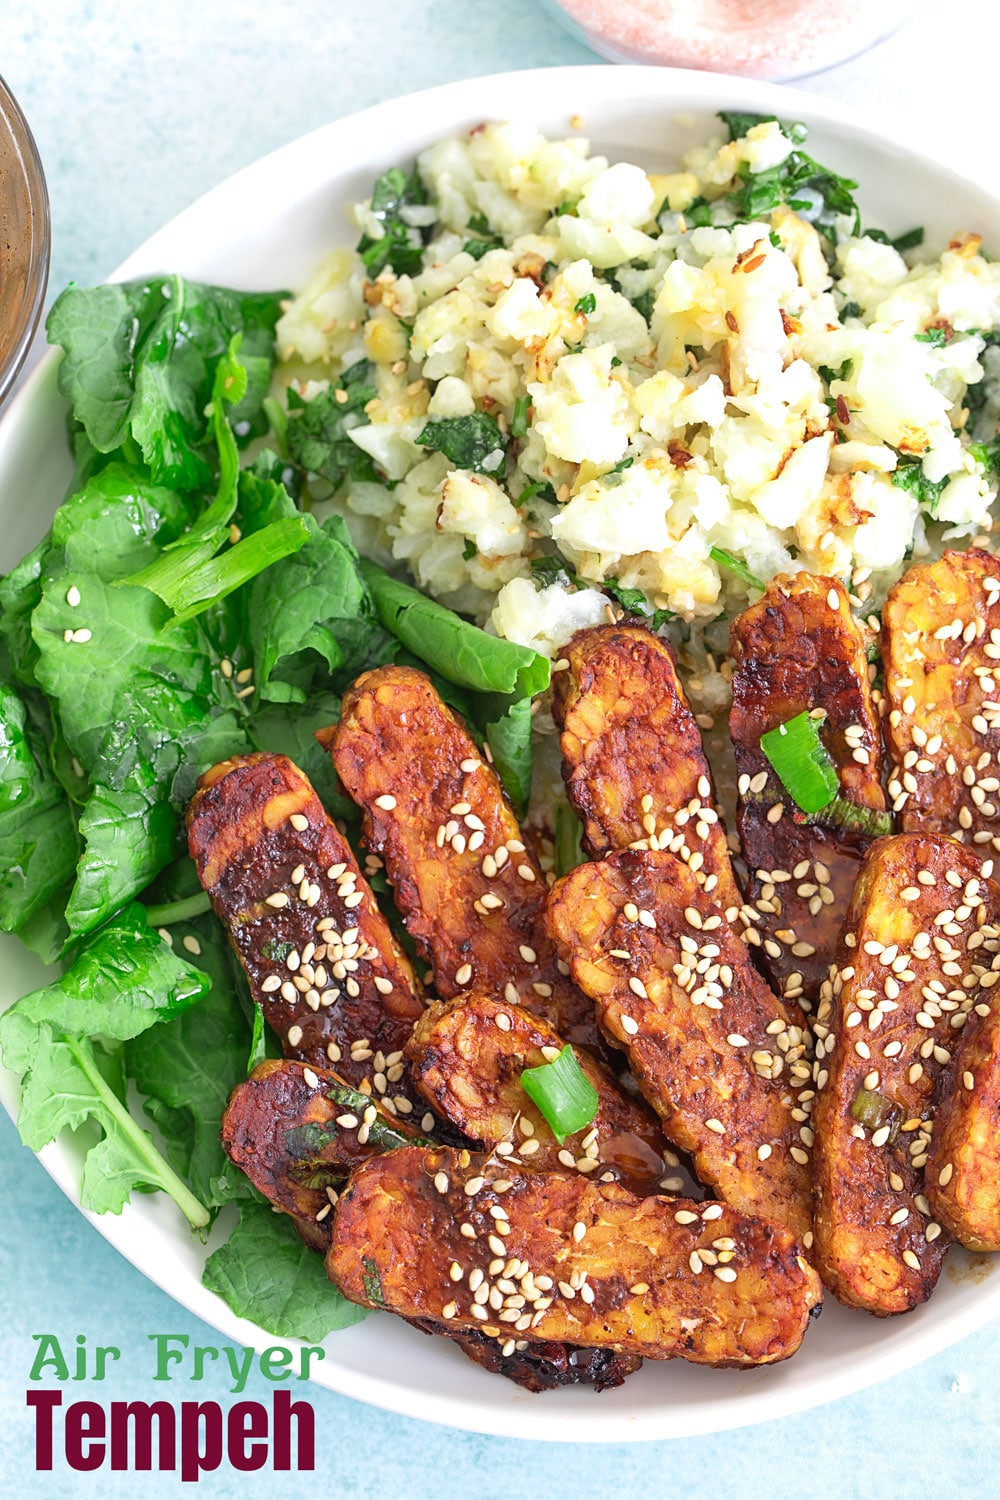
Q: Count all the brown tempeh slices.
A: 11